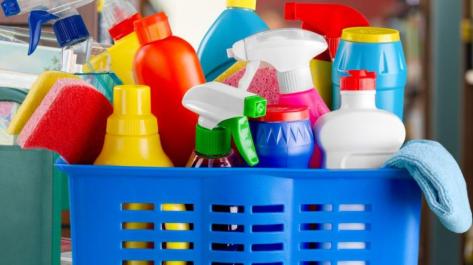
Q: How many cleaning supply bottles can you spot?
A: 11